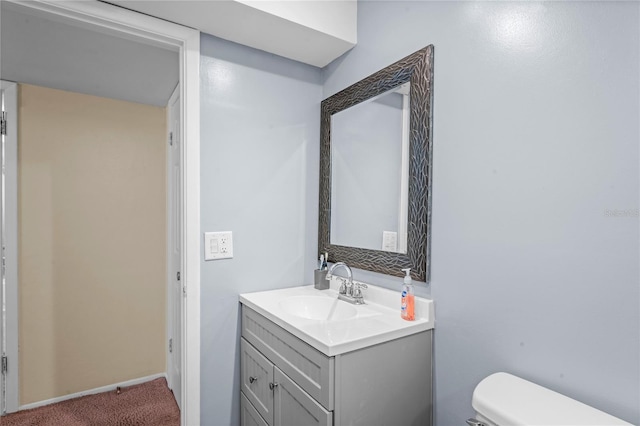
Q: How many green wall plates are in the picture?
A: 0